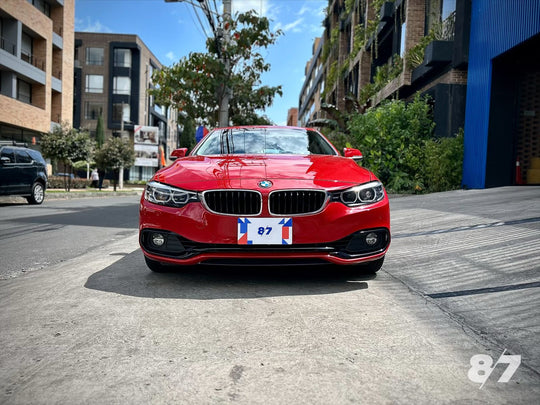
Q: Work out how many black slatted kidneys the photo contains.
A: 2